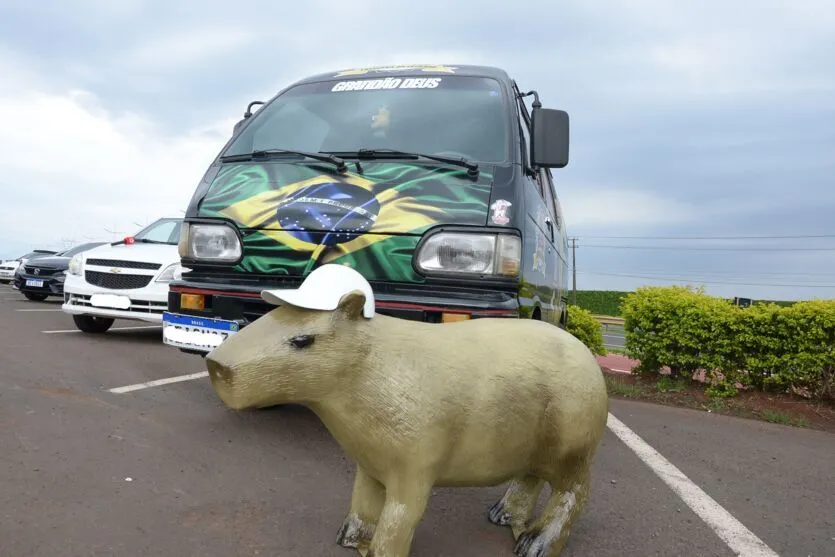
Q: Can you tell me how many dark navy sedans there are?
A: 1